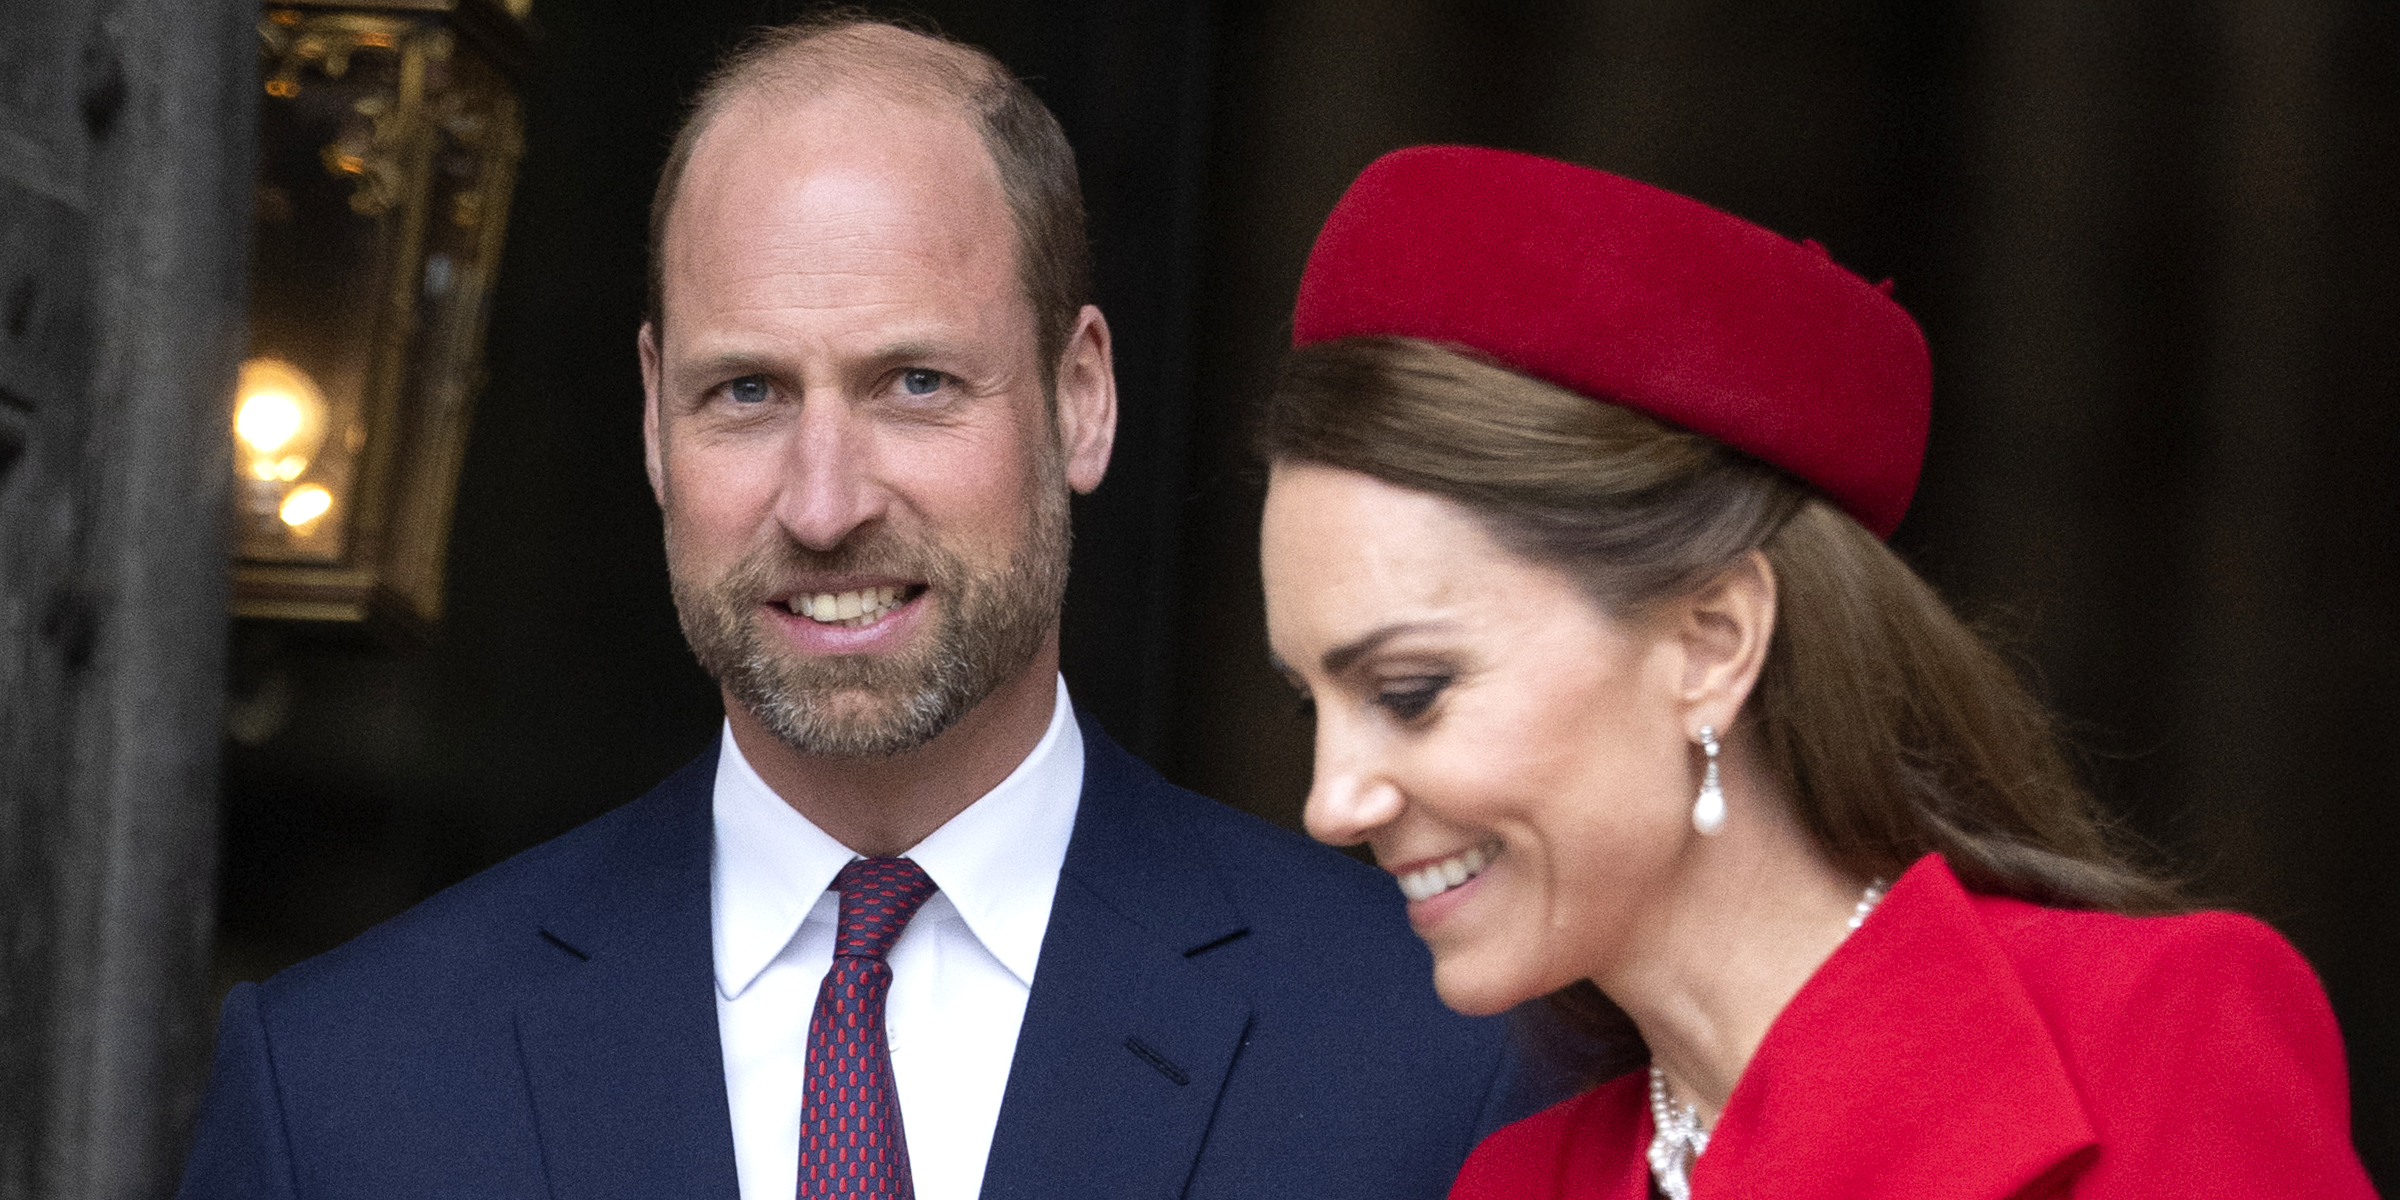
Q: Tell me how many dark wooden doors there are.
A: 1